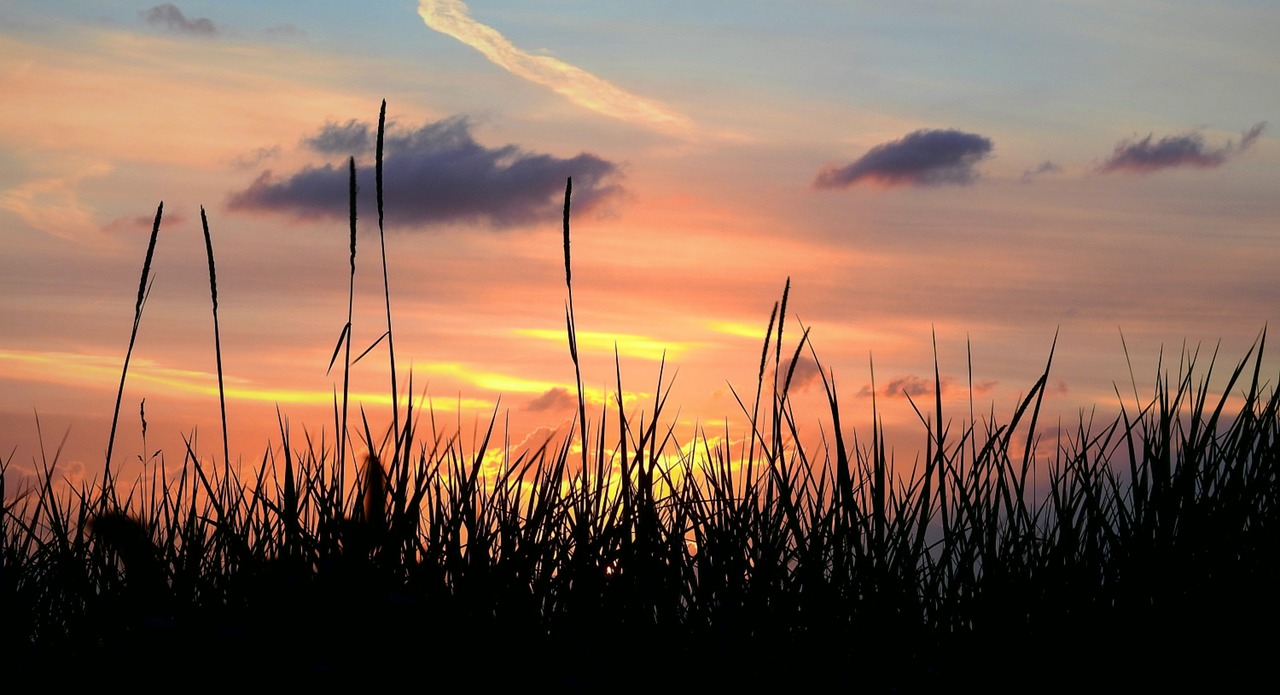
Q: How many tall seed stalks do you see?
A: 8